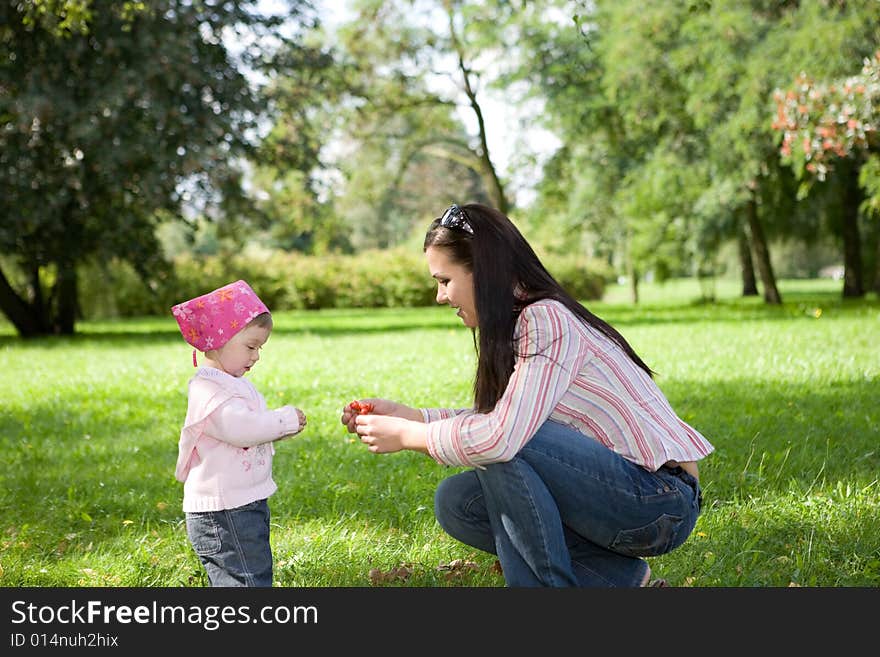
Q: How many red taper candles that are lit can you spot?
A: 0